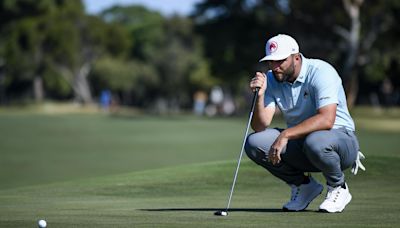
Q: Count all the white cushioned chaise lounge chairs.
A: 0